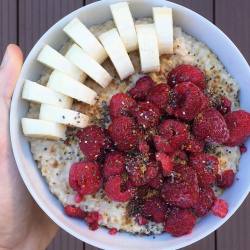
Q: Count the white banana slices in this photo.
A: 11